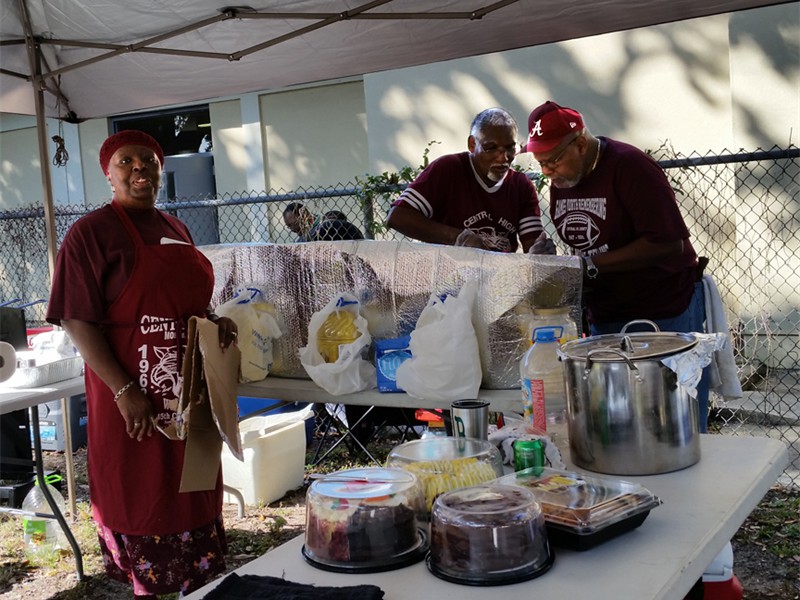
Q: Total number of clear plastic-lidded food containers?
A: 4